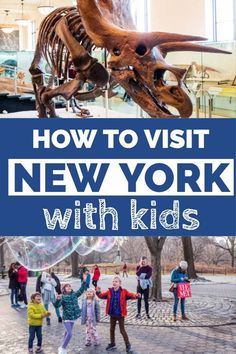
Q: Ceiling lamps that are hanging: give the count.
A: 3